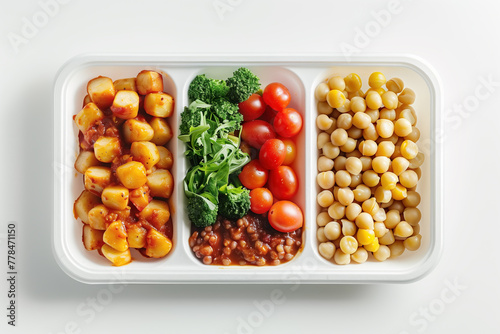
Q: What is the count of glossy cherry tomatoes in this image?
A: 10